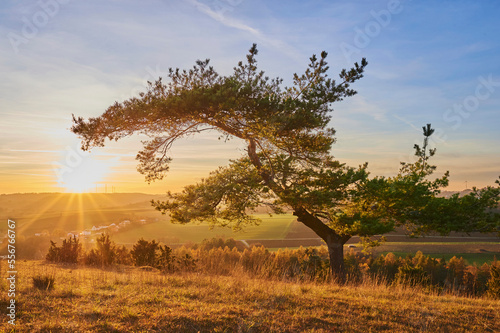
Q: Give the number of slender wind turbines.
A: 5